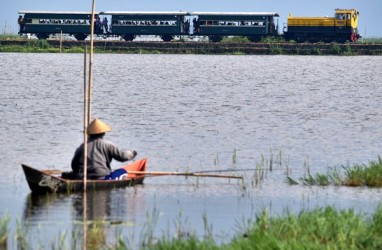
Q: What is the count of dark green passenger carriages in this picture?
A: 3